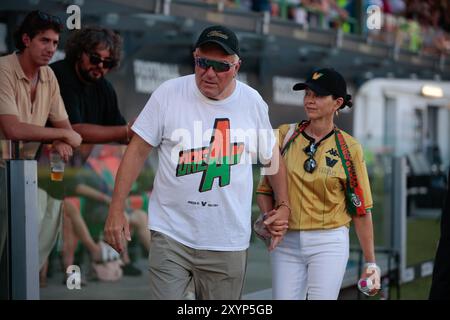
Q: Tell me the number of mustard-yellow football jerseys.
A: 1